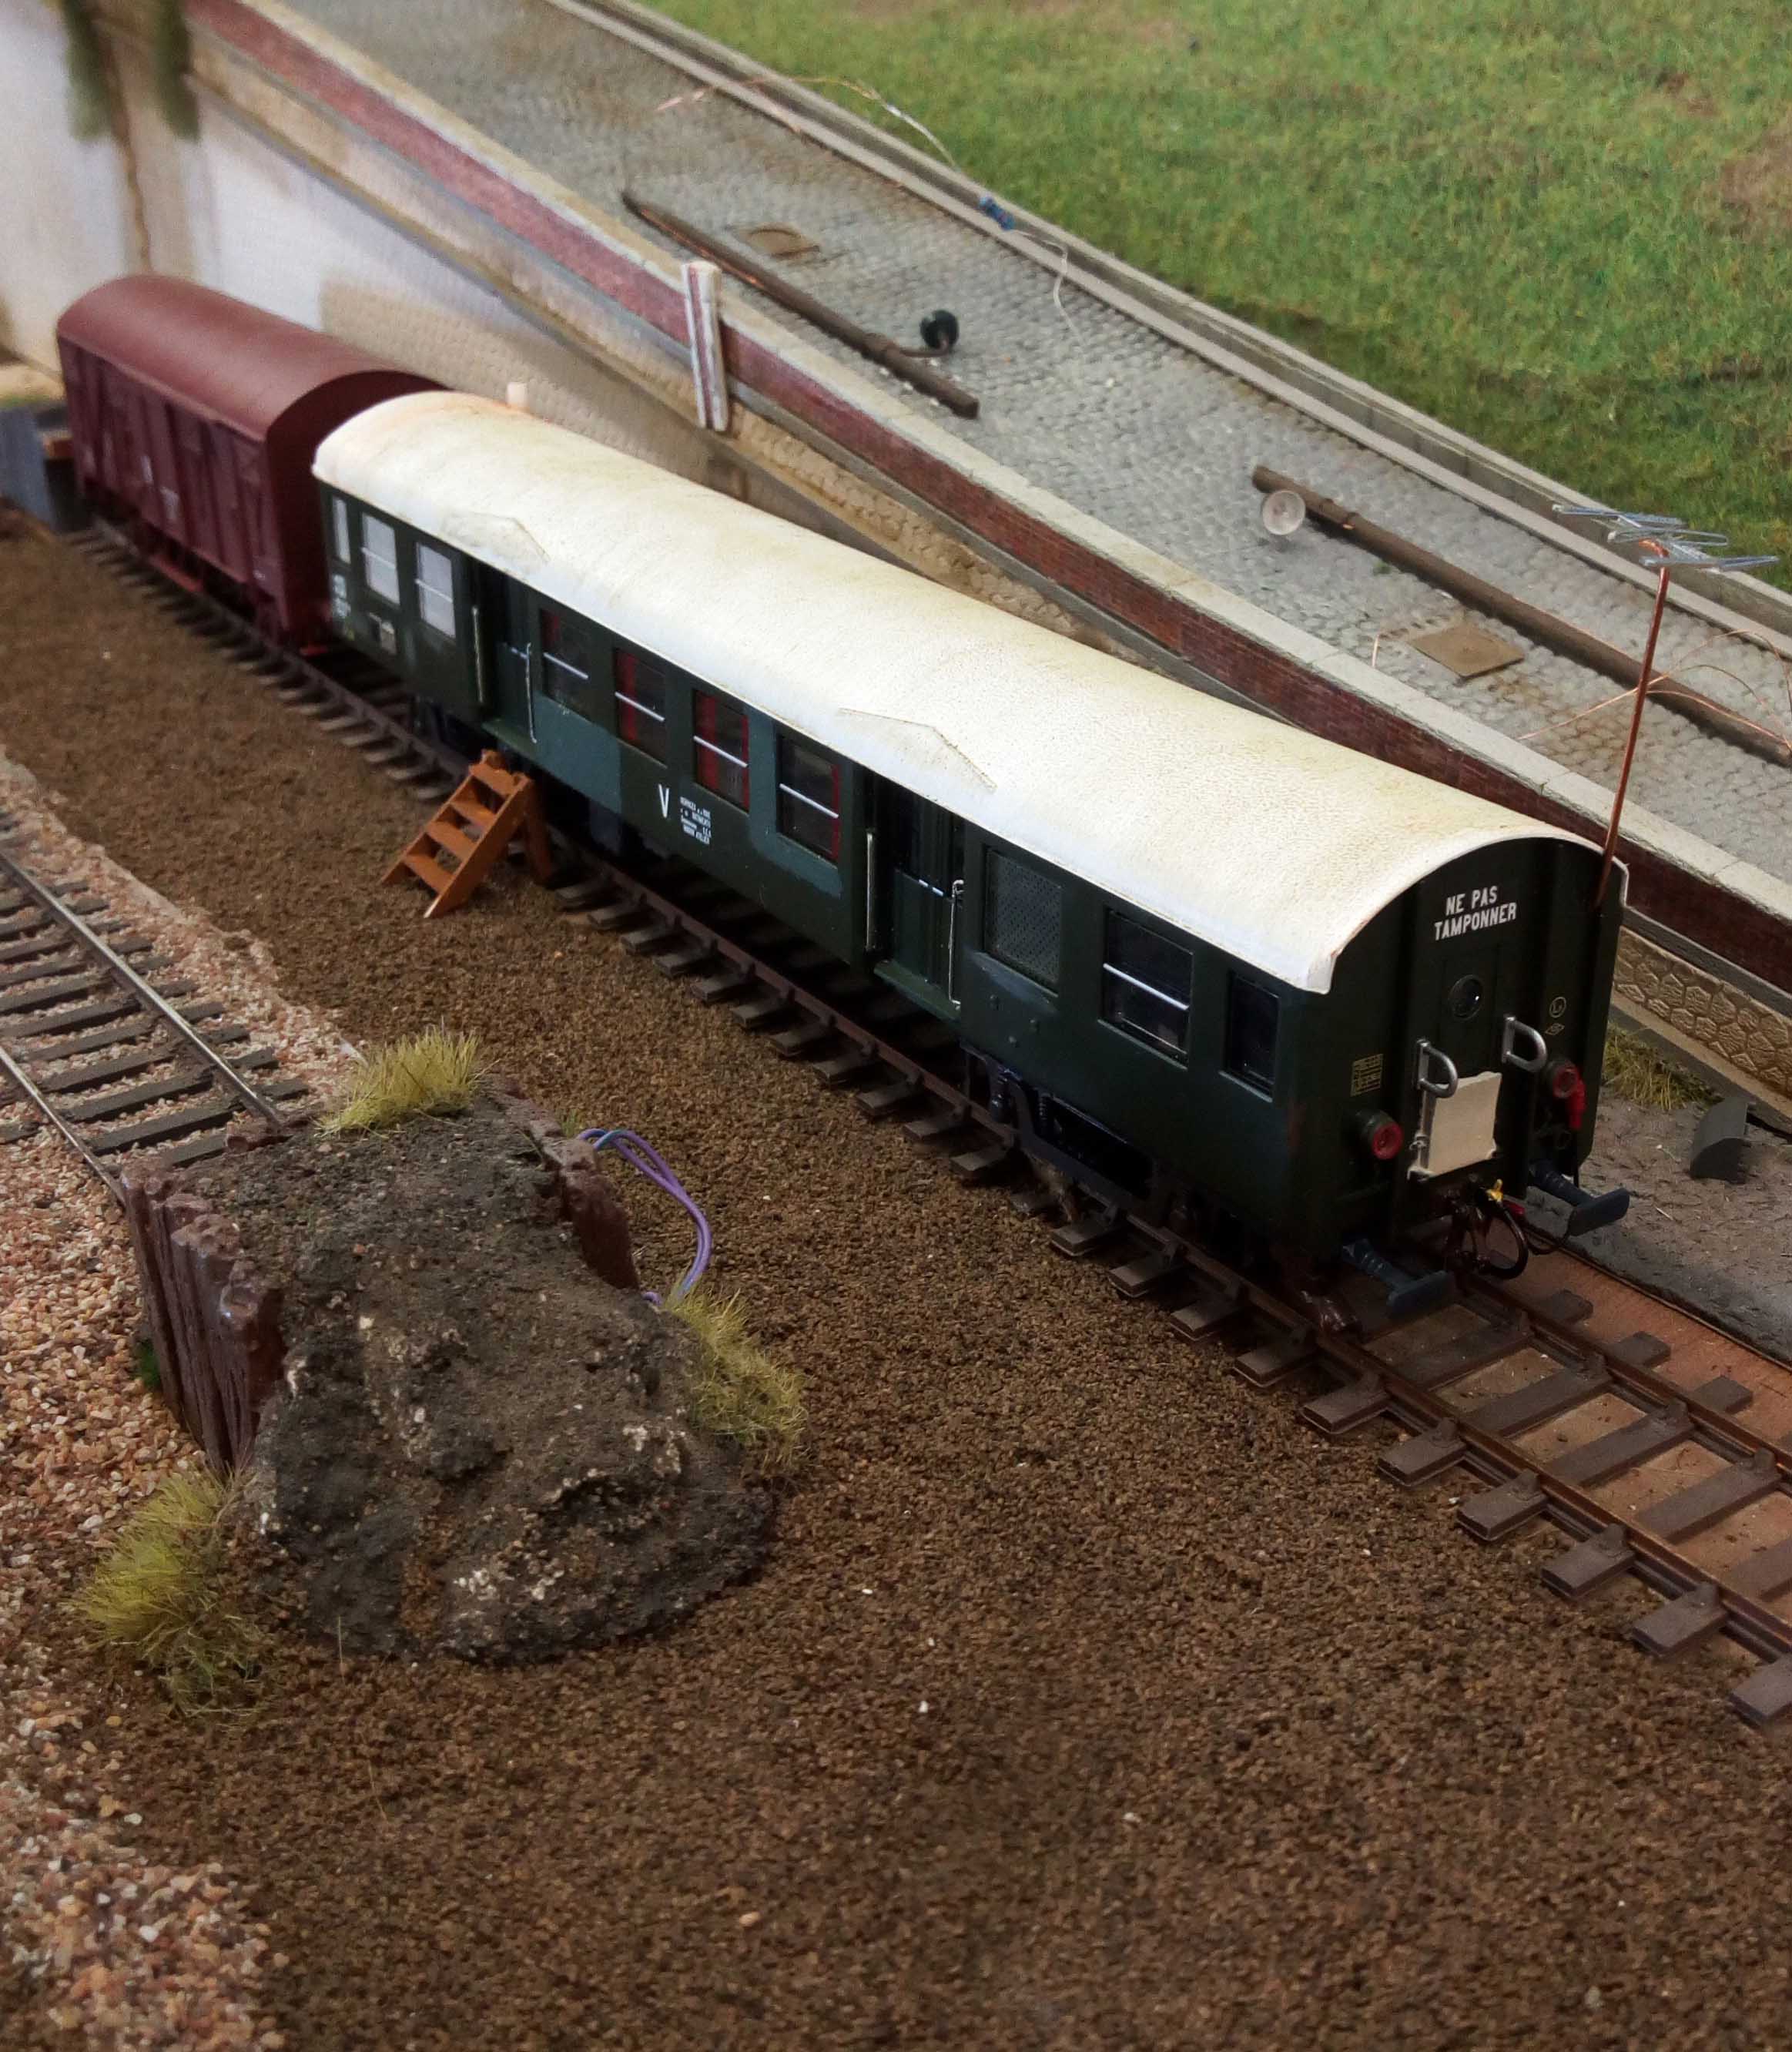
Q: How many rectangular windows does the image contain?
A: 10